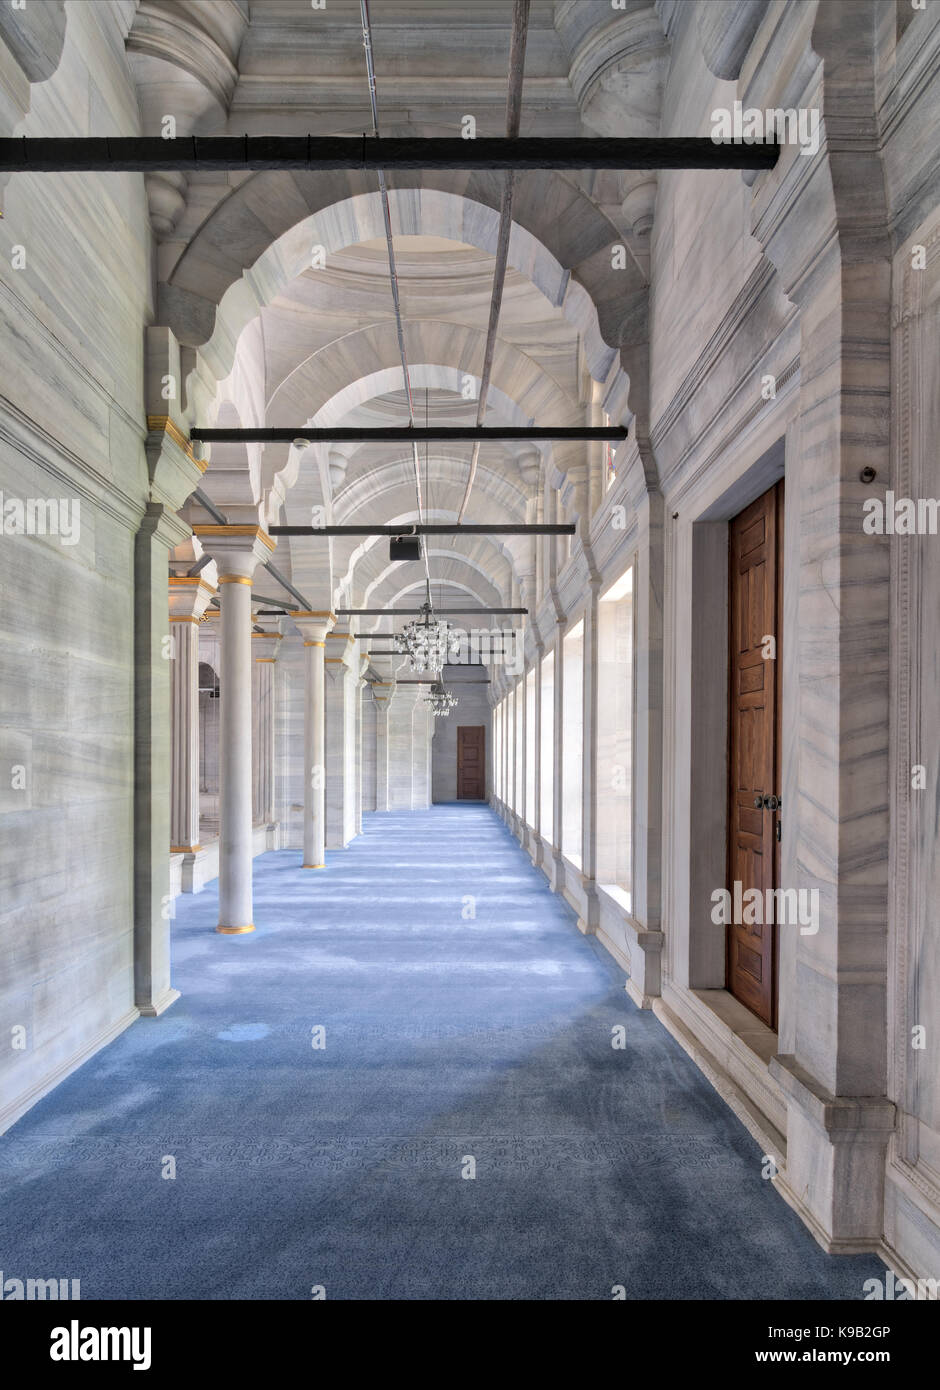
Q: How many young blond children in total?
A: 0